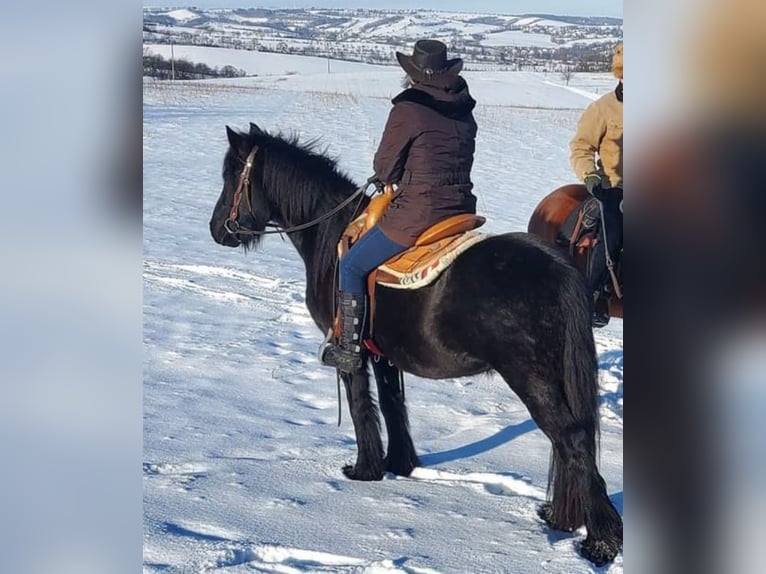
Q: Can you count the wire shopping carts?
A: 0